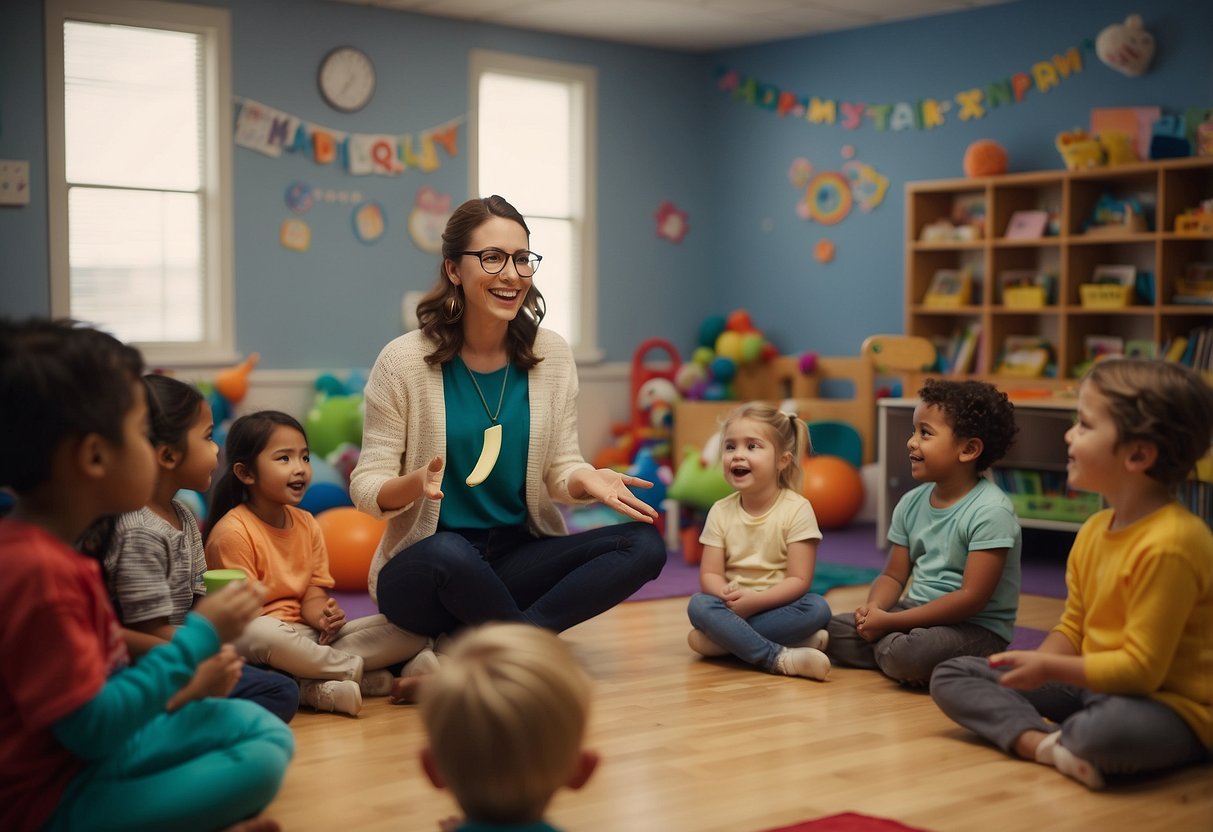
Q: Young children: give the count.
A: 7